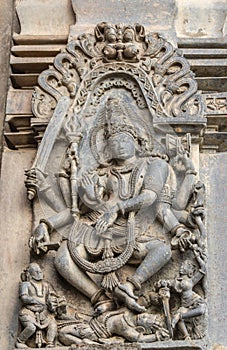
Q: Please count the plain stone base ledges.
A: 1